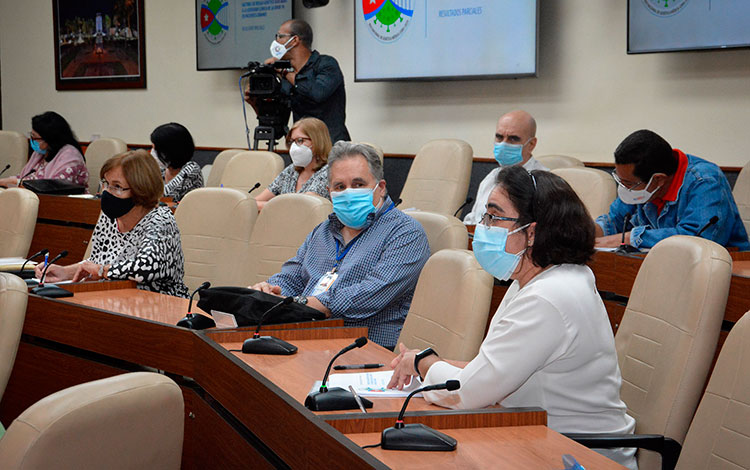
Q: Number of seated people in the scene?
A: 8